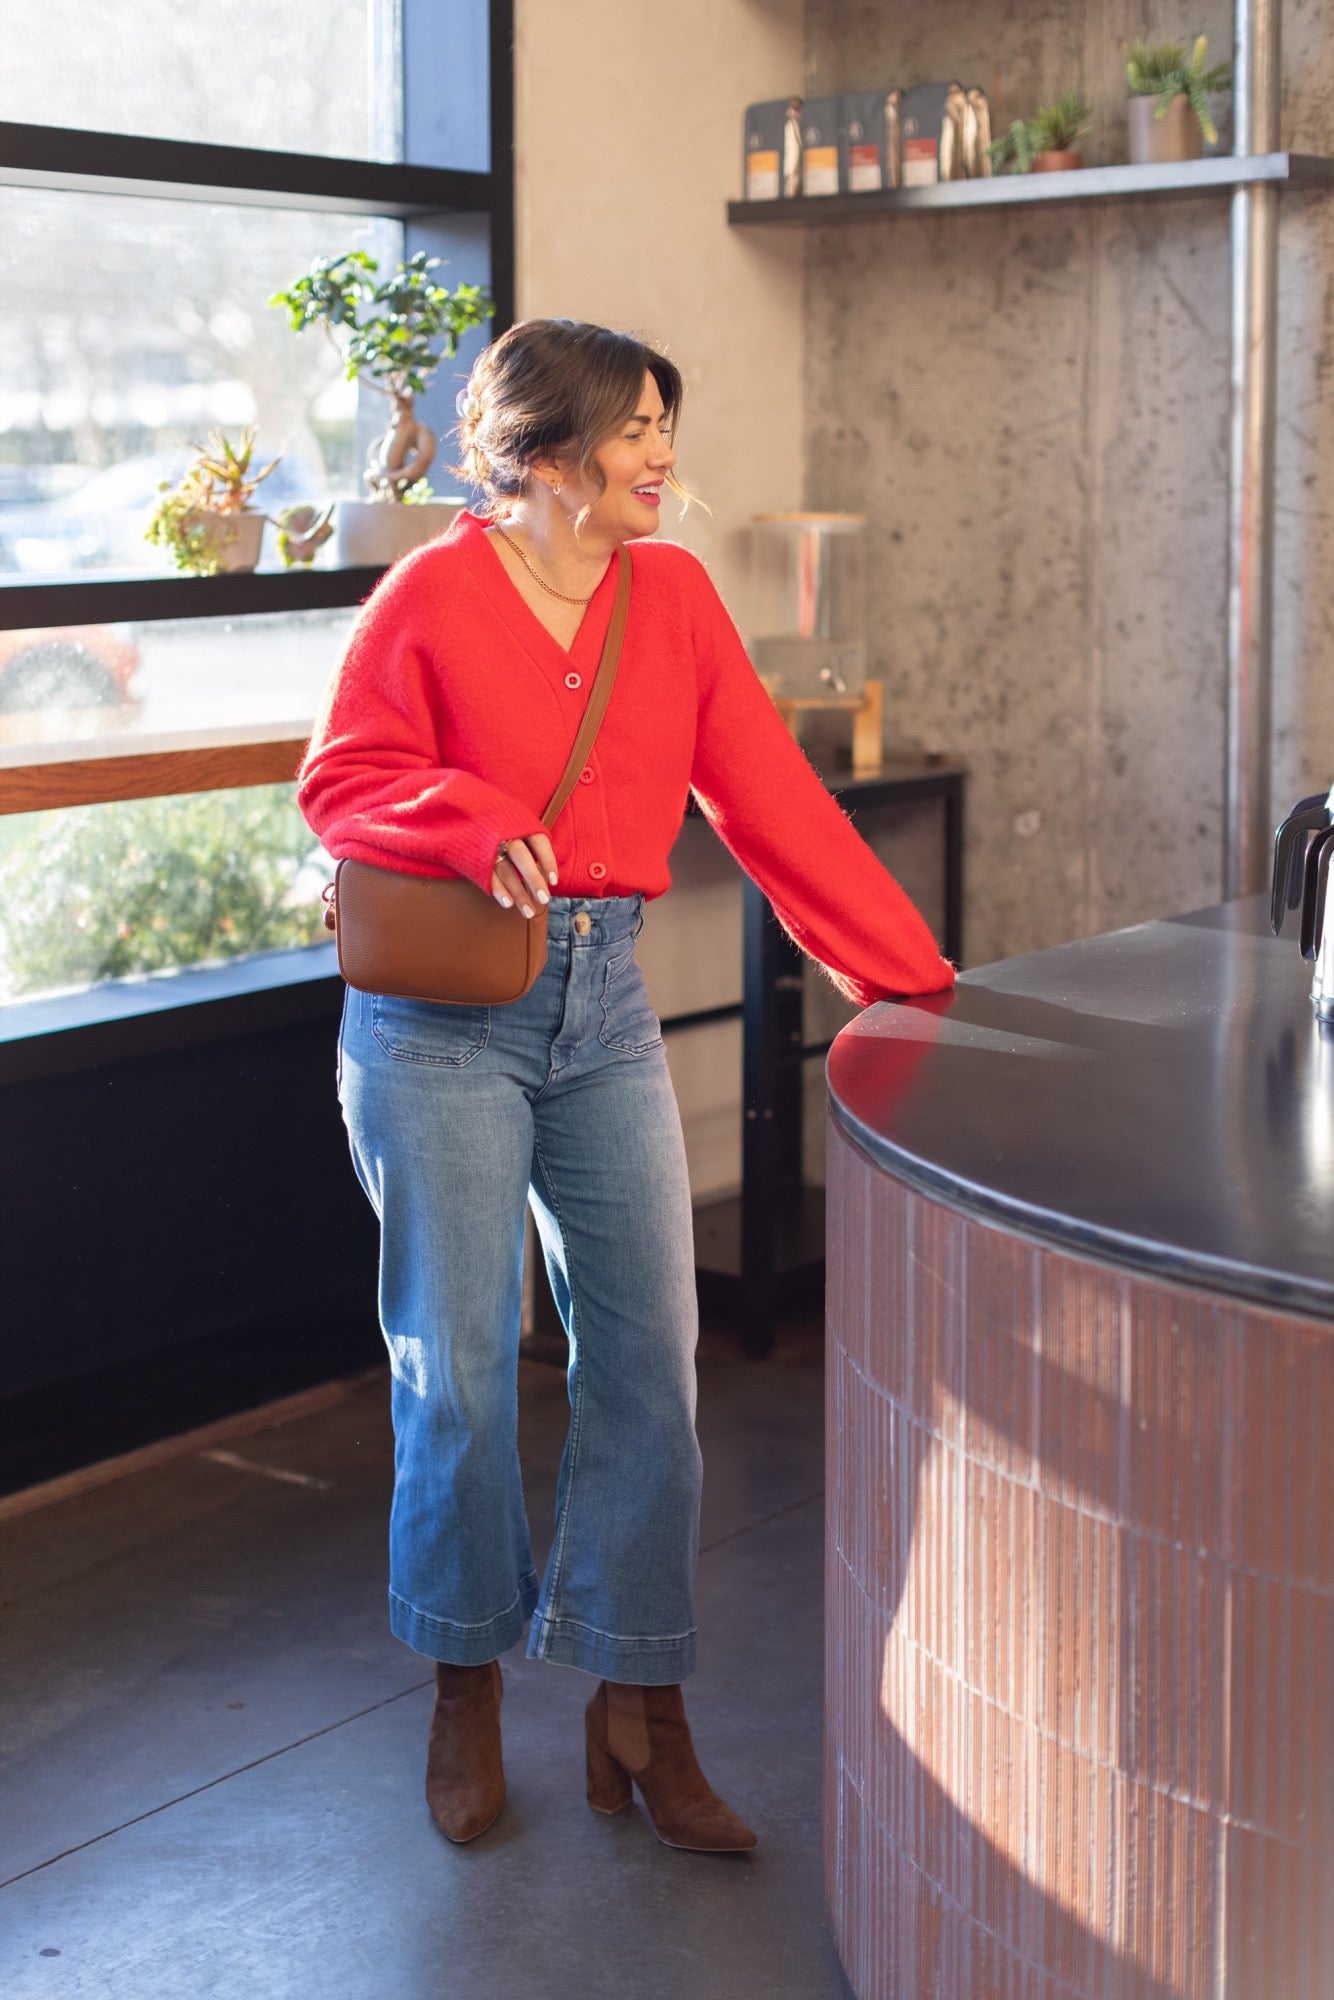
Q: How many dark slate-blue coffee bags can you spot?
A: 4